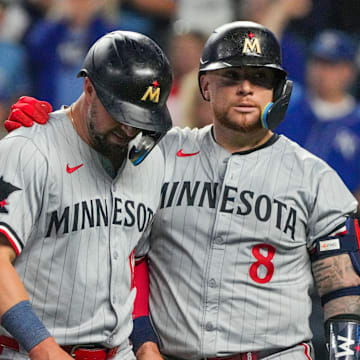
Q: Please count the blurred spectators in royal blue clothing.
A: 2